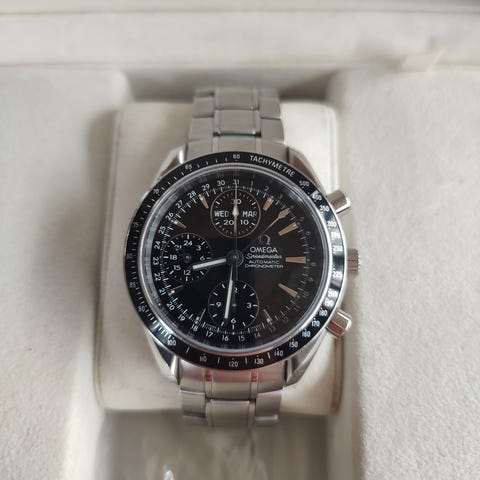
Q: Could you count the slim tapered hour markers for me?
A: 9